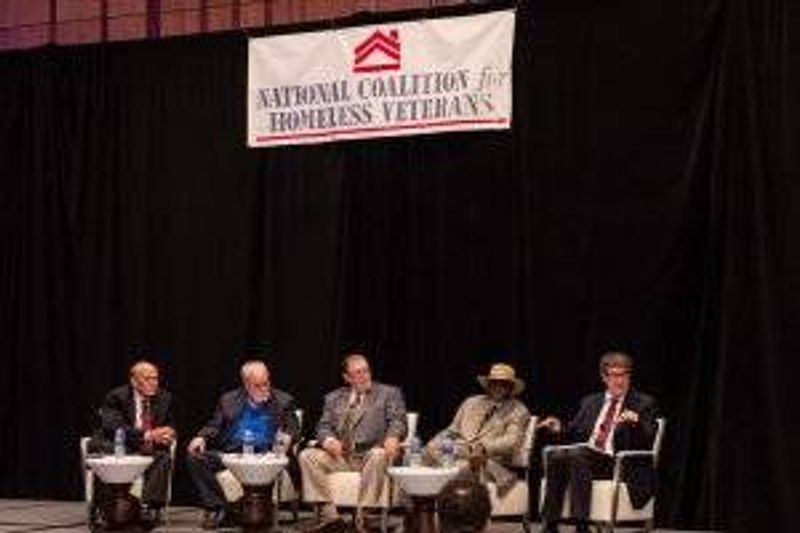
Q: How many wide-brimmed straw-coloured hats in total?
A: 1